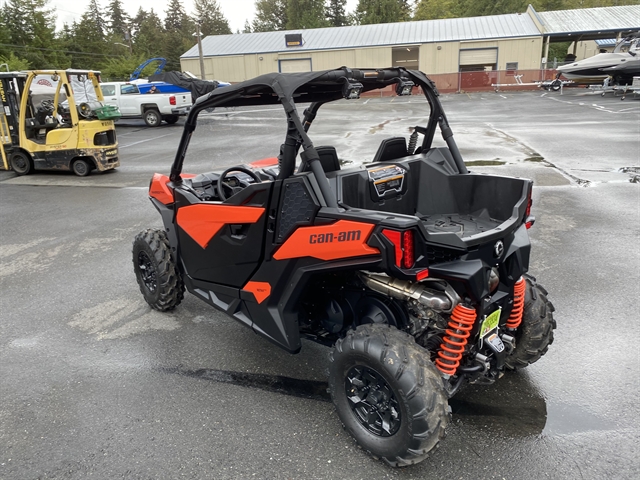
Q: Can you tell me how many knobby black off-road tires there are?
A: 3